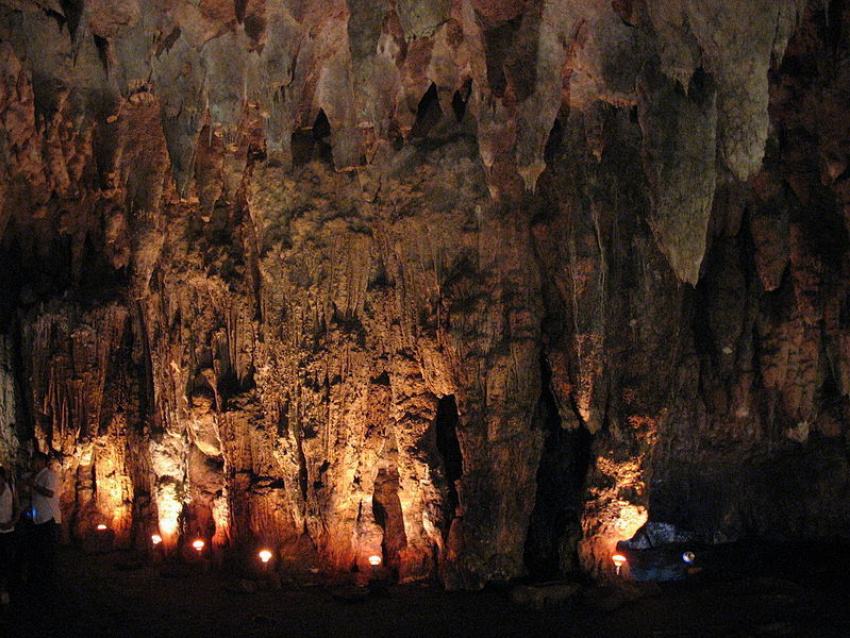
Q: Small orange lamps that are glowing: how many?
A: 6